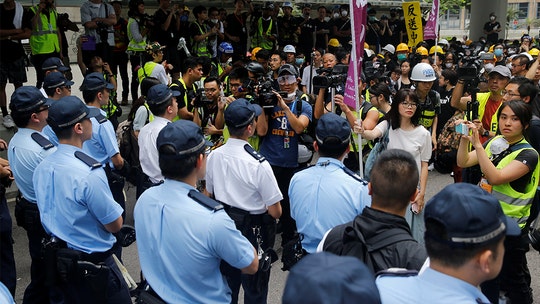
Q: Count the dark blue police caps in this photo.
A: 11